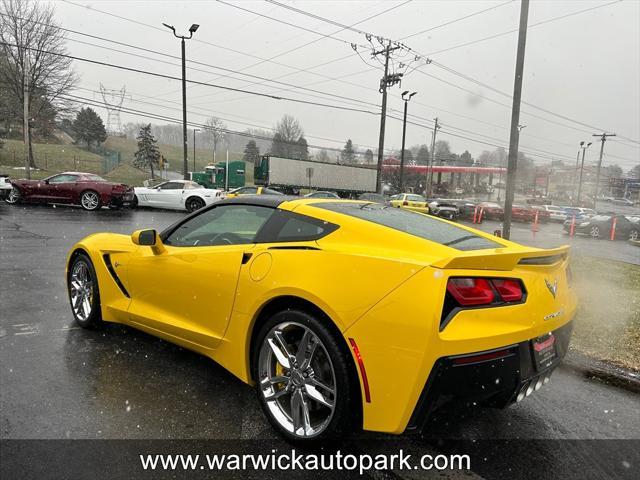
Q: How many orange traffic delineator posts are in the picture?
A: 5